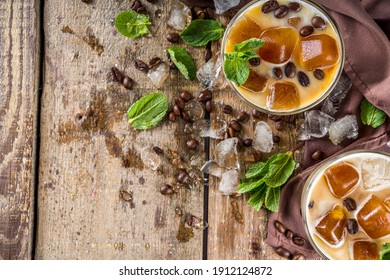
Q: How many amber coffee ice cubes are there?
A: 9